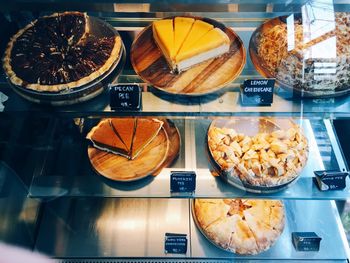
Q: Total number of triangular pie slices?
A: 7